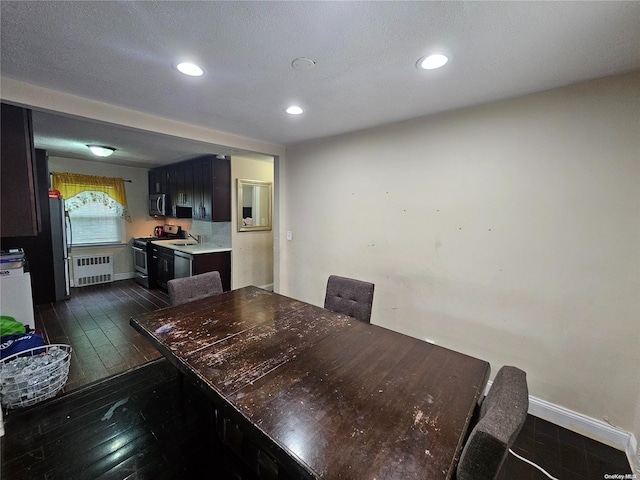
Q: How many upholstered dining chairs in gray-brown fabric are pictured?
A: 3